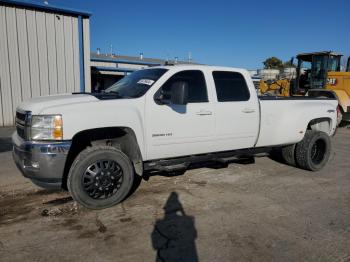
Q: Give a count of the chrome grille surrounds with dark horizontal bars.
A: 1